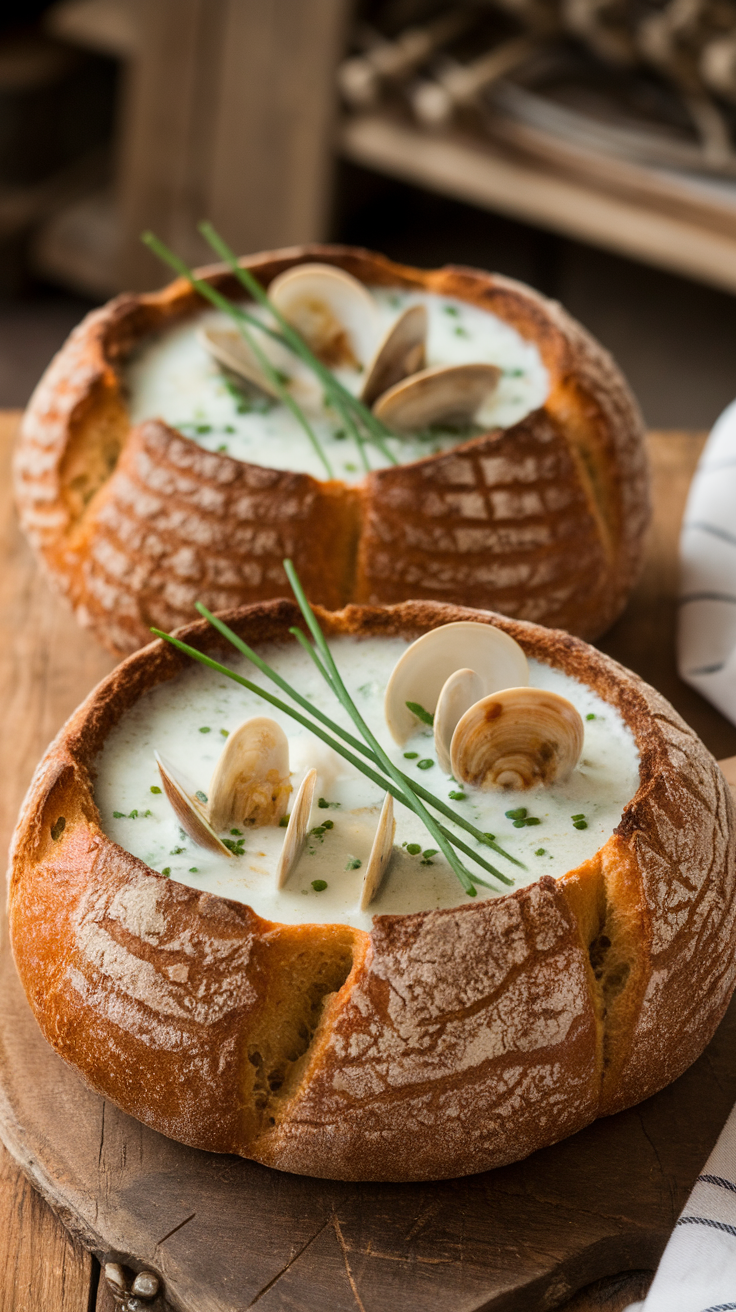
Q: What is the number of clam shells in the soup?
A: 11